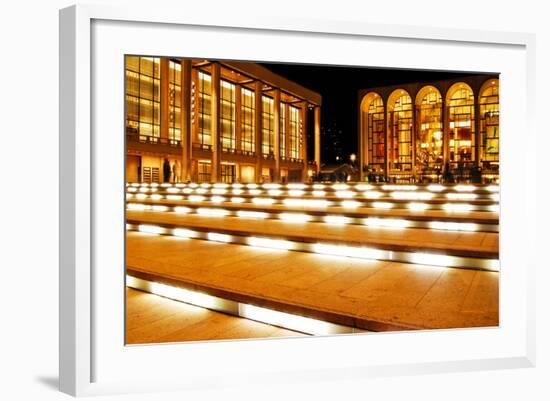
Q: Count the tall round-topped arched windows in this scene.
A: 5